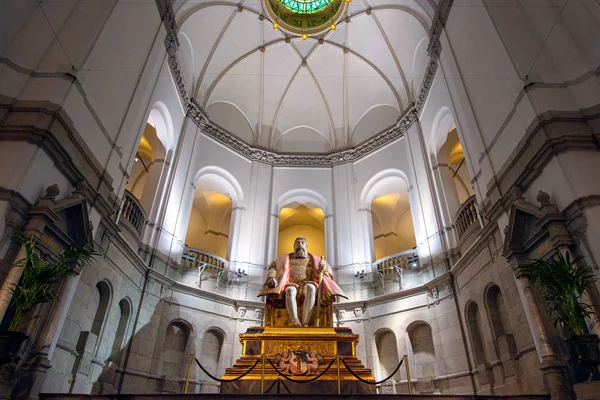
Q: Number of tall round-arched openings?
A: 5